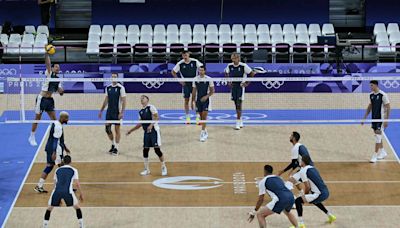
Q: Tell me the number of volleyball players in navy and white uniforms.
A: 12